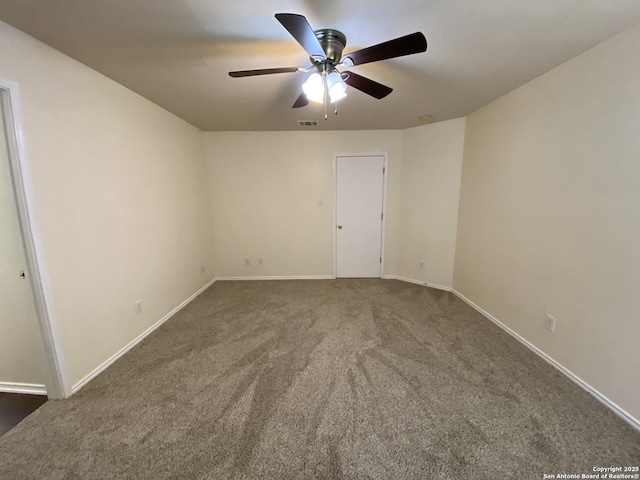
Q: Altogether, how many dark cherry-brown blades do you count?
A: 5